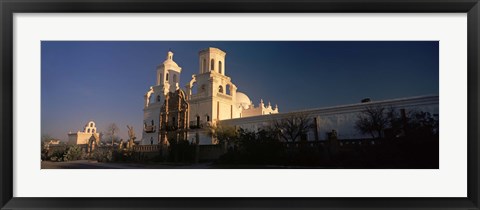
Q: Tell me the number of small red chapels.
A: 0